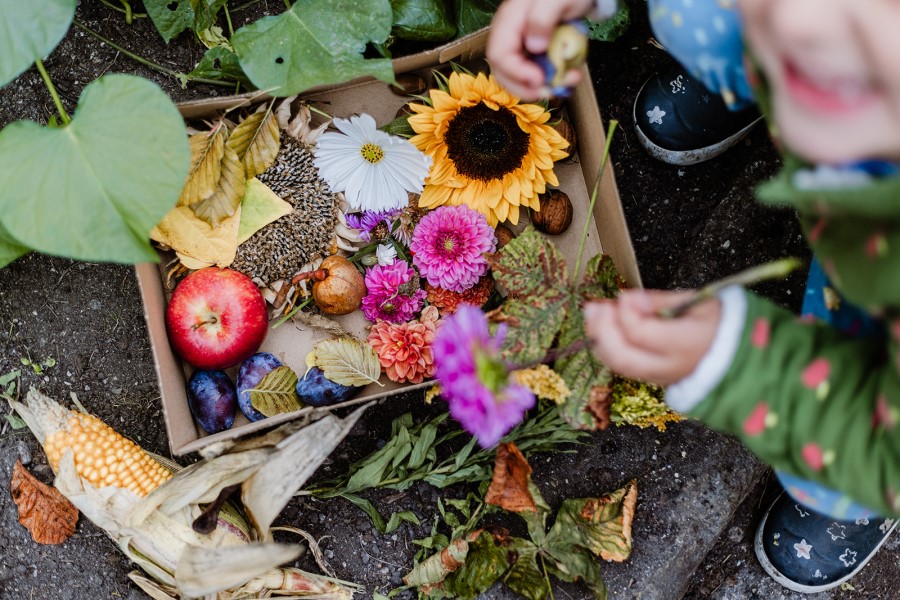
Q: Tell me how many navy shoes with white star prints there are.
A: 2